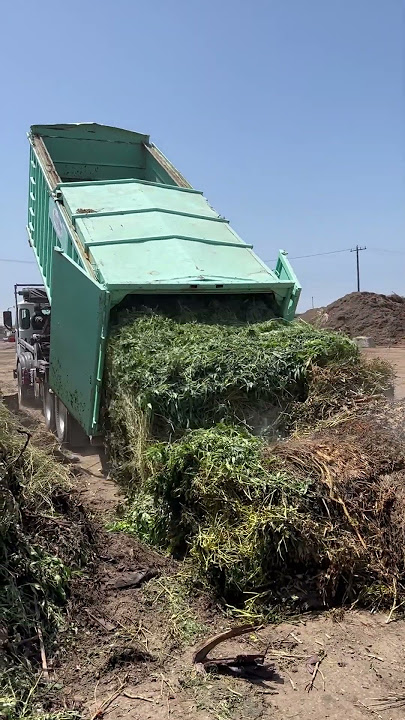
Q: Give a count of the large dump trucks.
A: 1